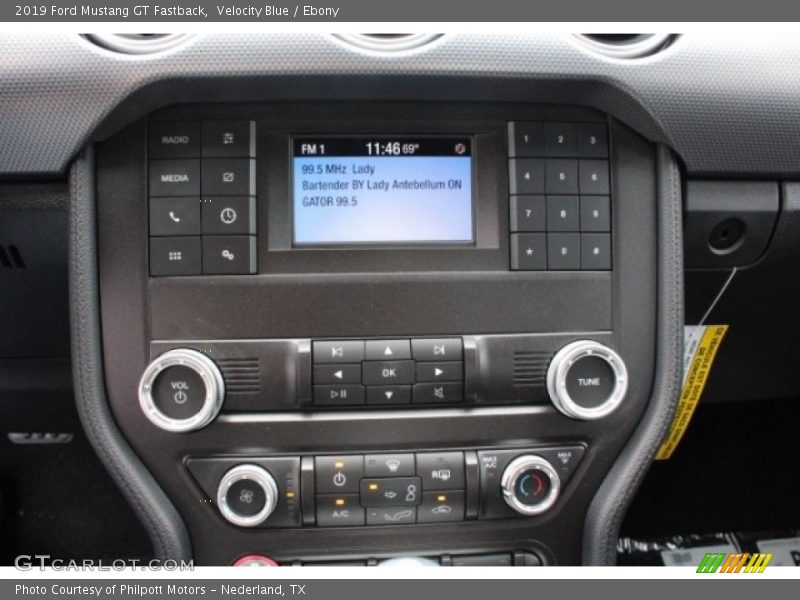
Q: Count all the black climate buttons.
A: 7